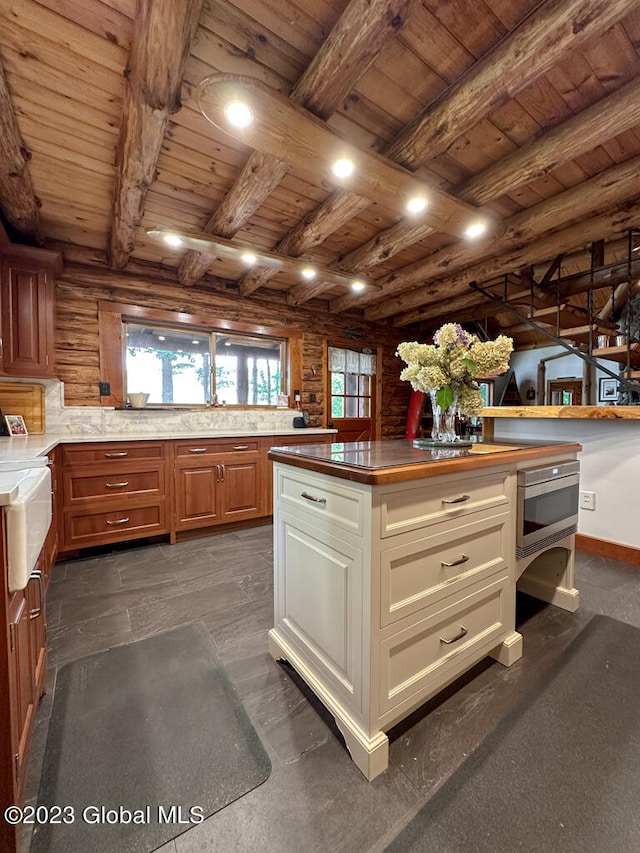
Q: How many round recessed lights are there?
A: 8